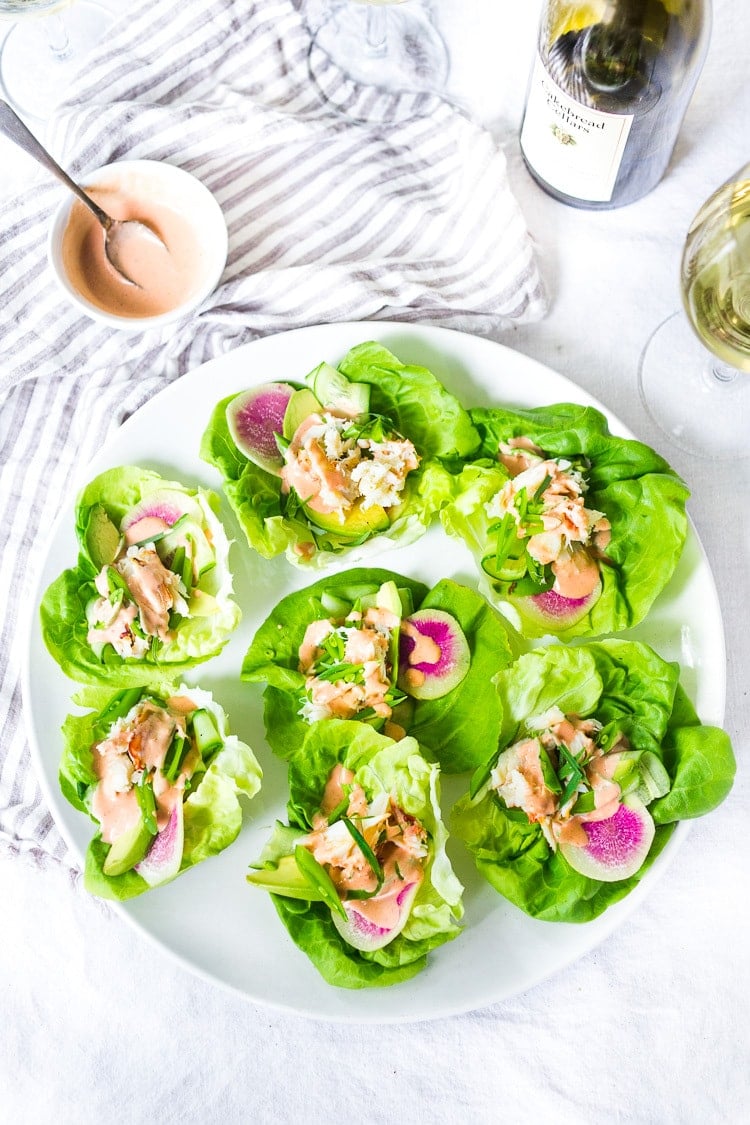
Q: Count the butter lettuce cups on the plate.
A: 7